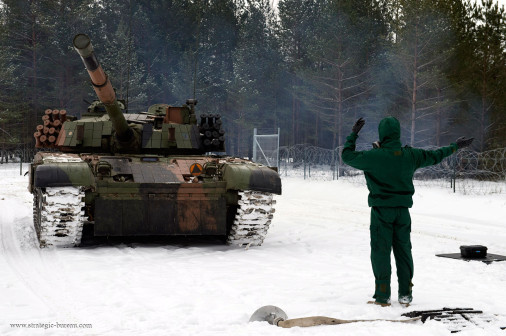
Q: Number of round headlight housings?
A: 2